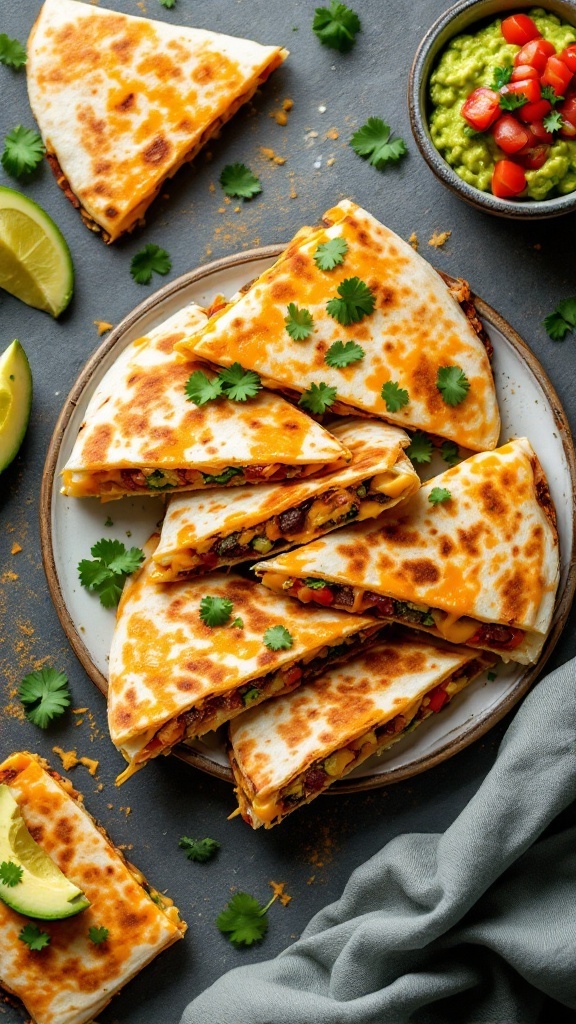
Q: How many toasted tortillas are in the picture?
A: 8